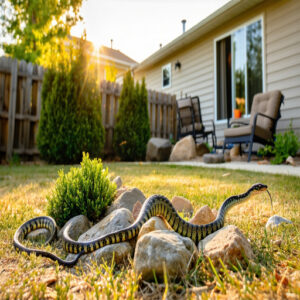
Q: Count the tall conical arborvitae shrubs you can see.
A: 2